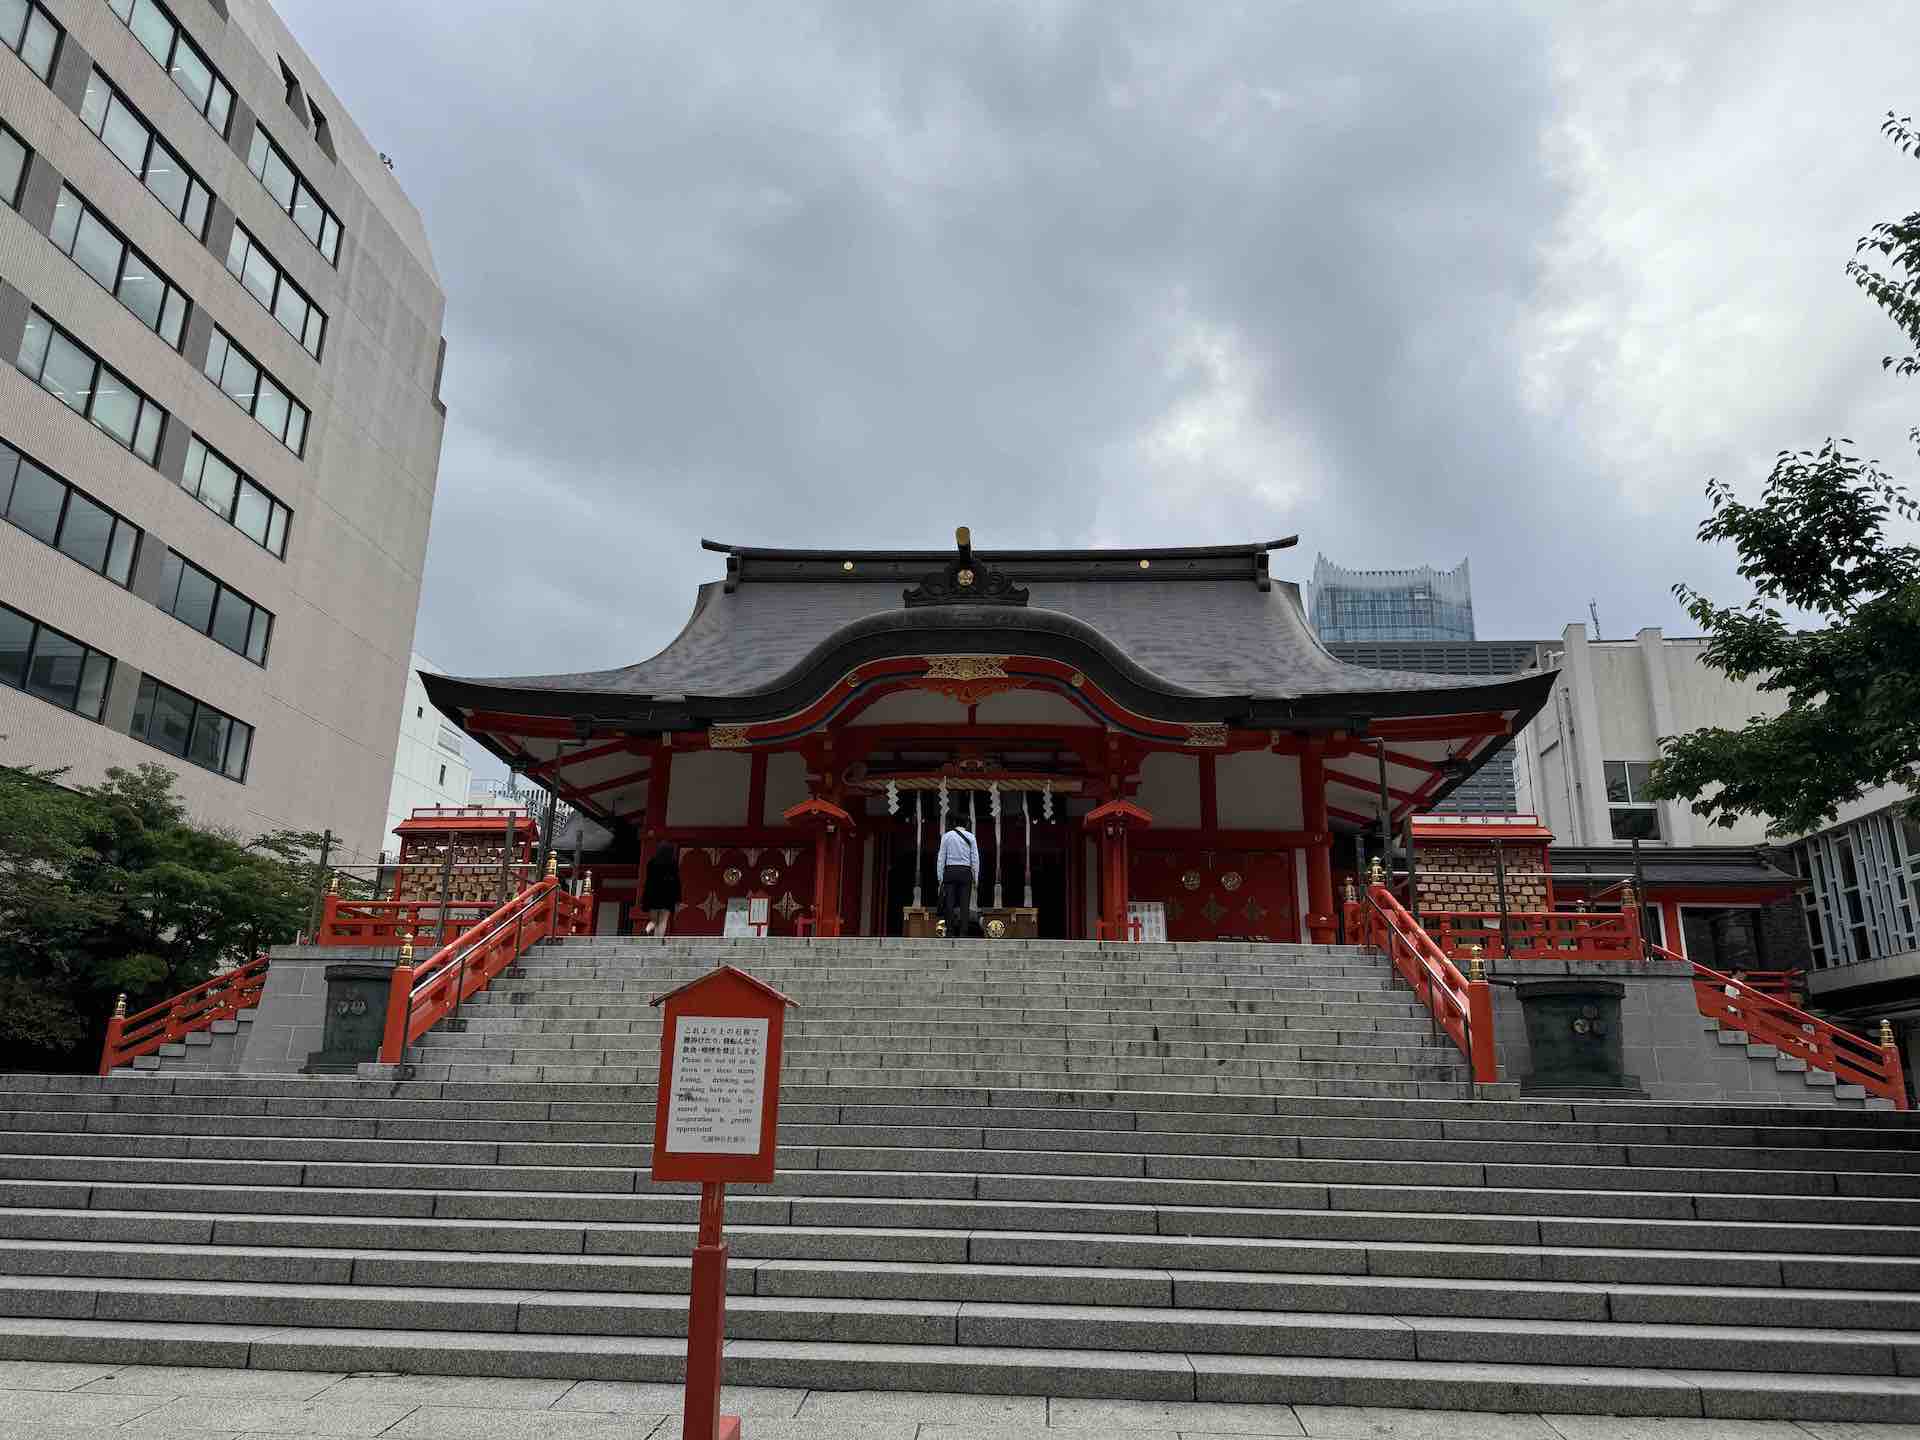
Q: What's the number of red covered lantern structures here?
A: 2